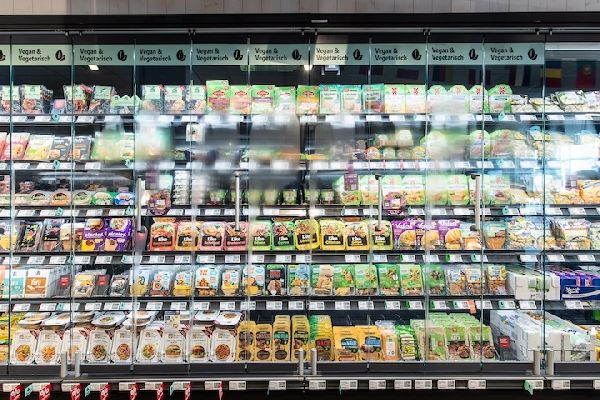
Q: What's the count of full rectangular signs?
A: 9